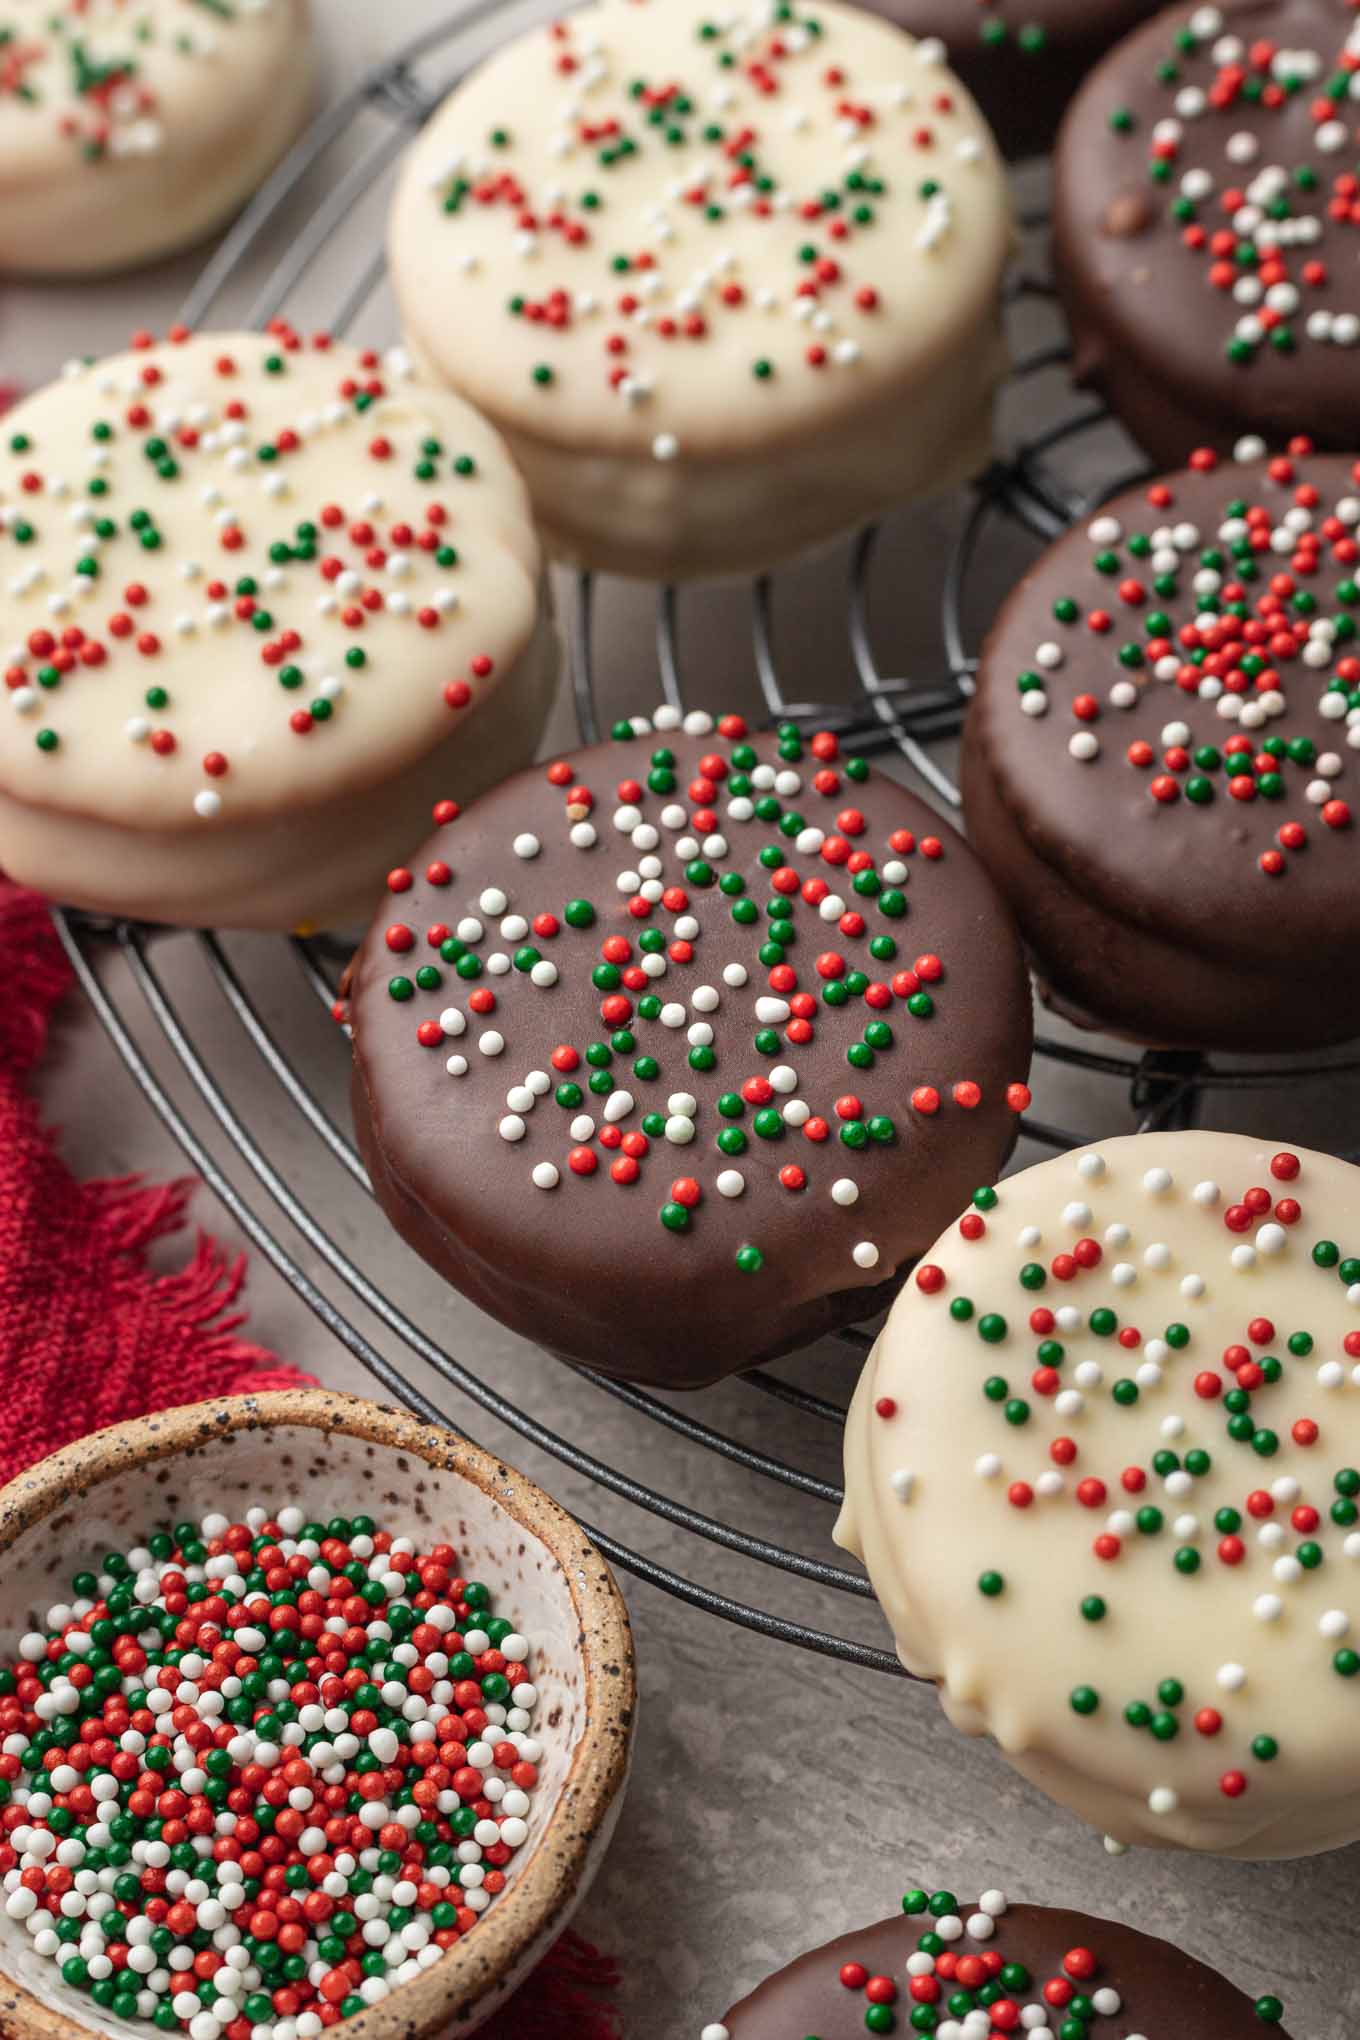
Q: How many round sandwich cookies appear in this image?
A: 9